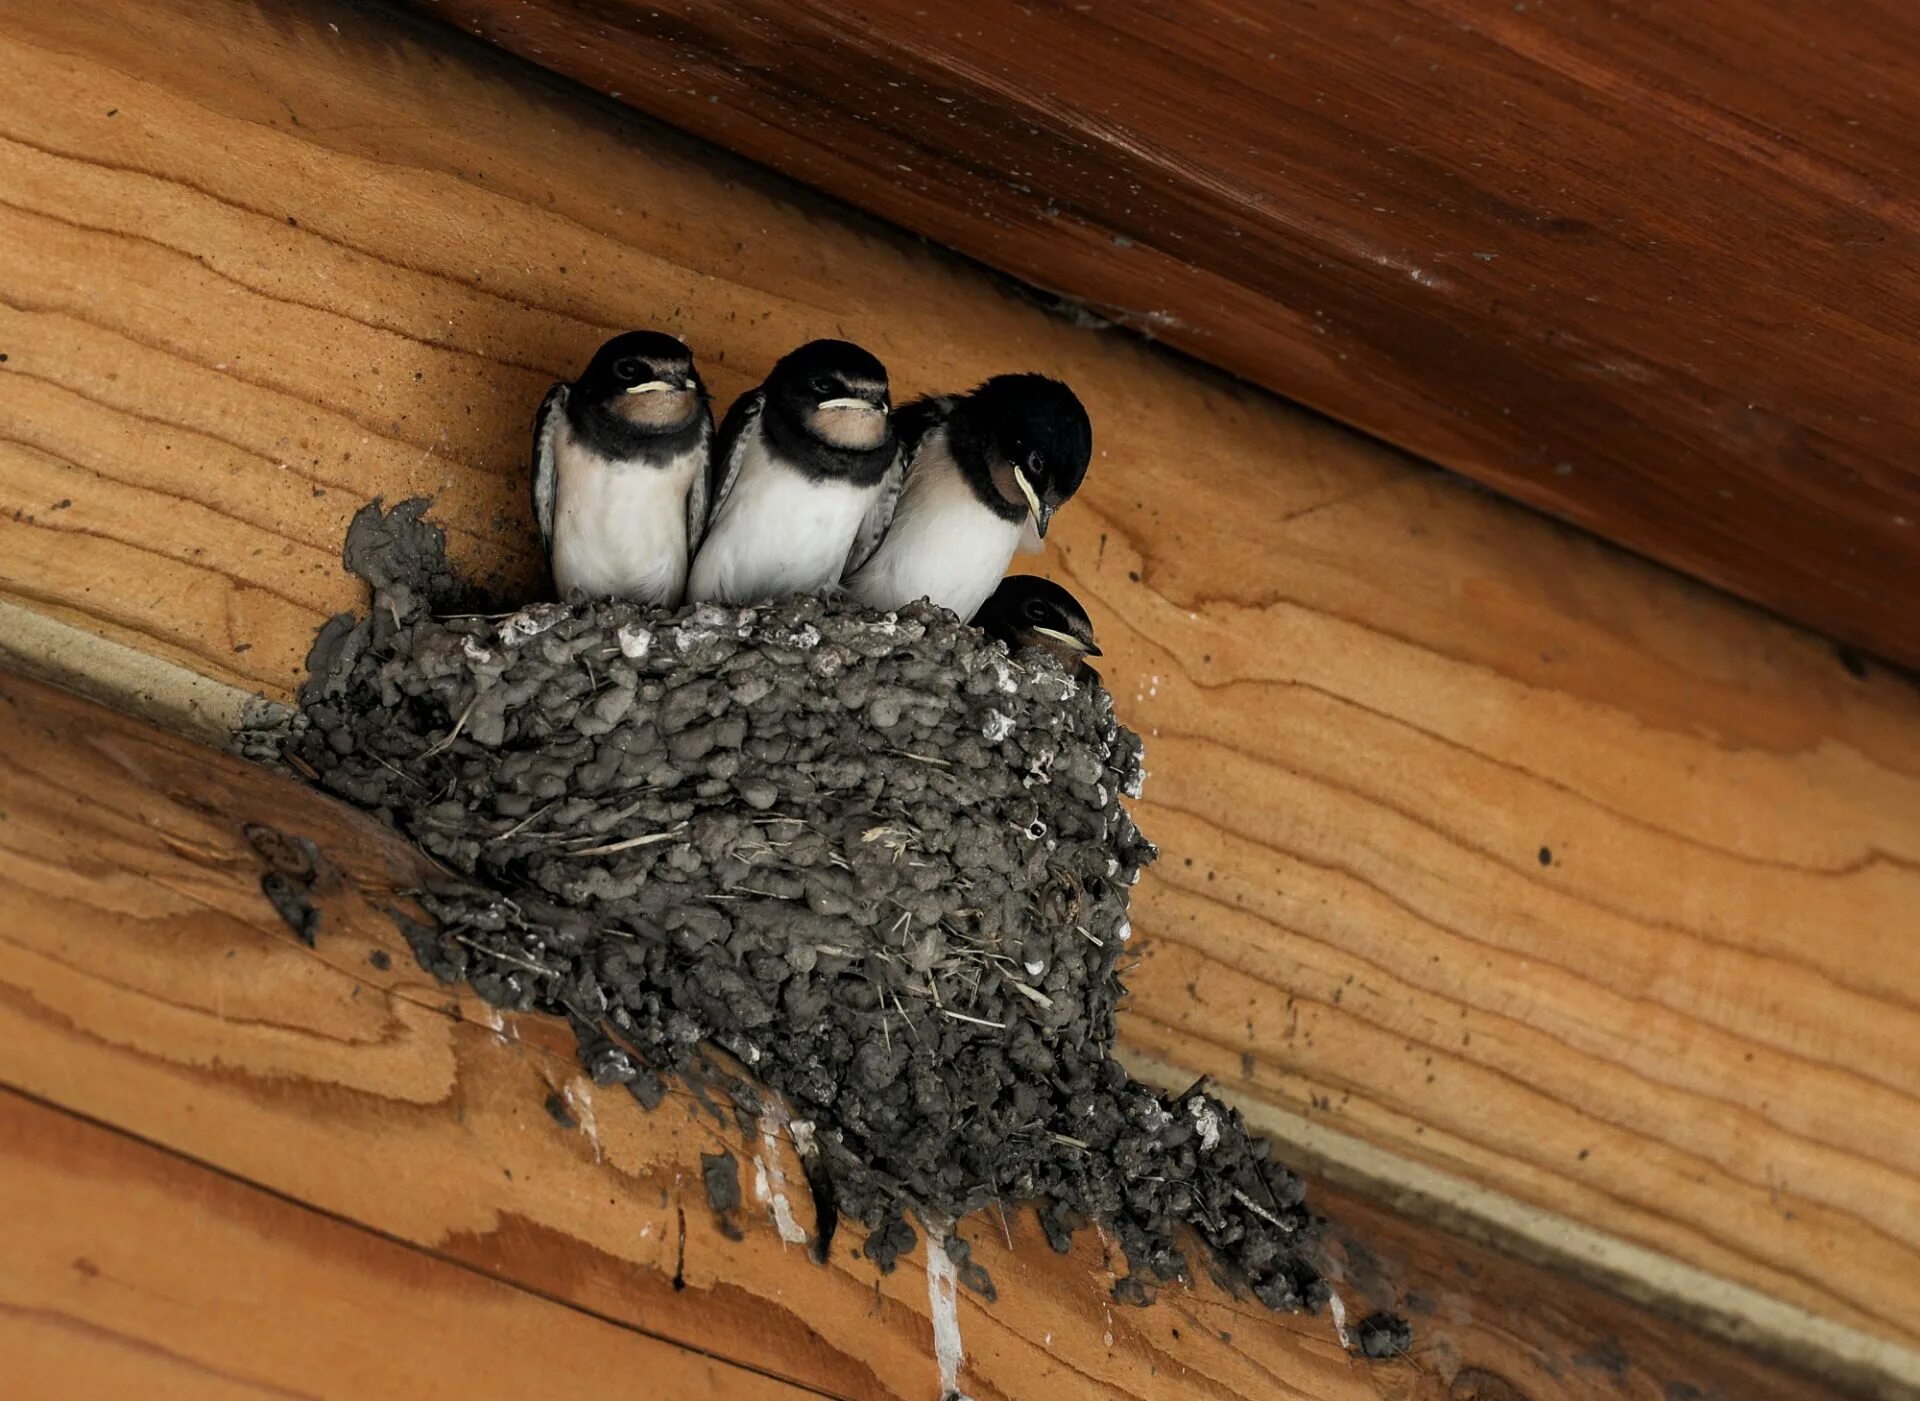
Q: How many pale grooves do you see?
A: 1